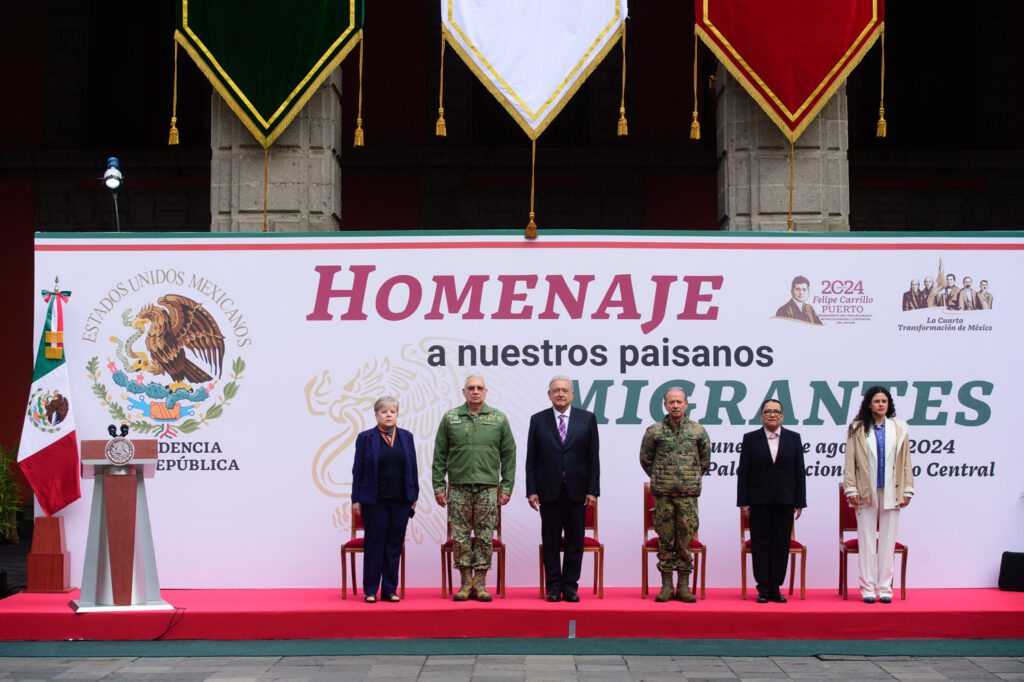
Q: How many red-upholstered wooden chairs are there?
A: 6